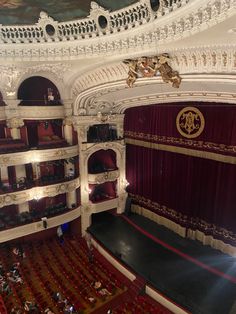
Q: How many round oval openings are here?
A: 3